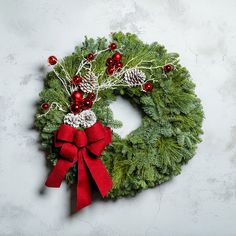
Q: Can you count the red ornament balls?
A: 15